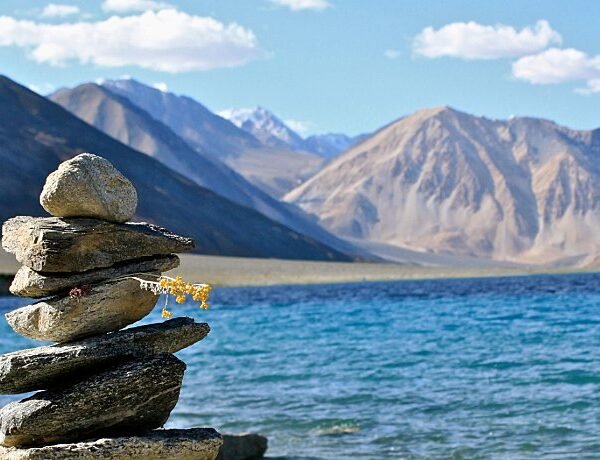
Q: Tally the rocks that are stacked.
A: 7